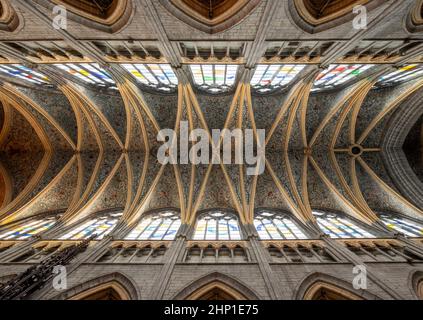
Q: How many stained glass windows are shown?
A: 14